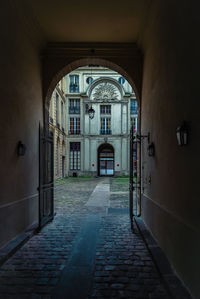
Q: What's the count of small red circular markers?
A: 2